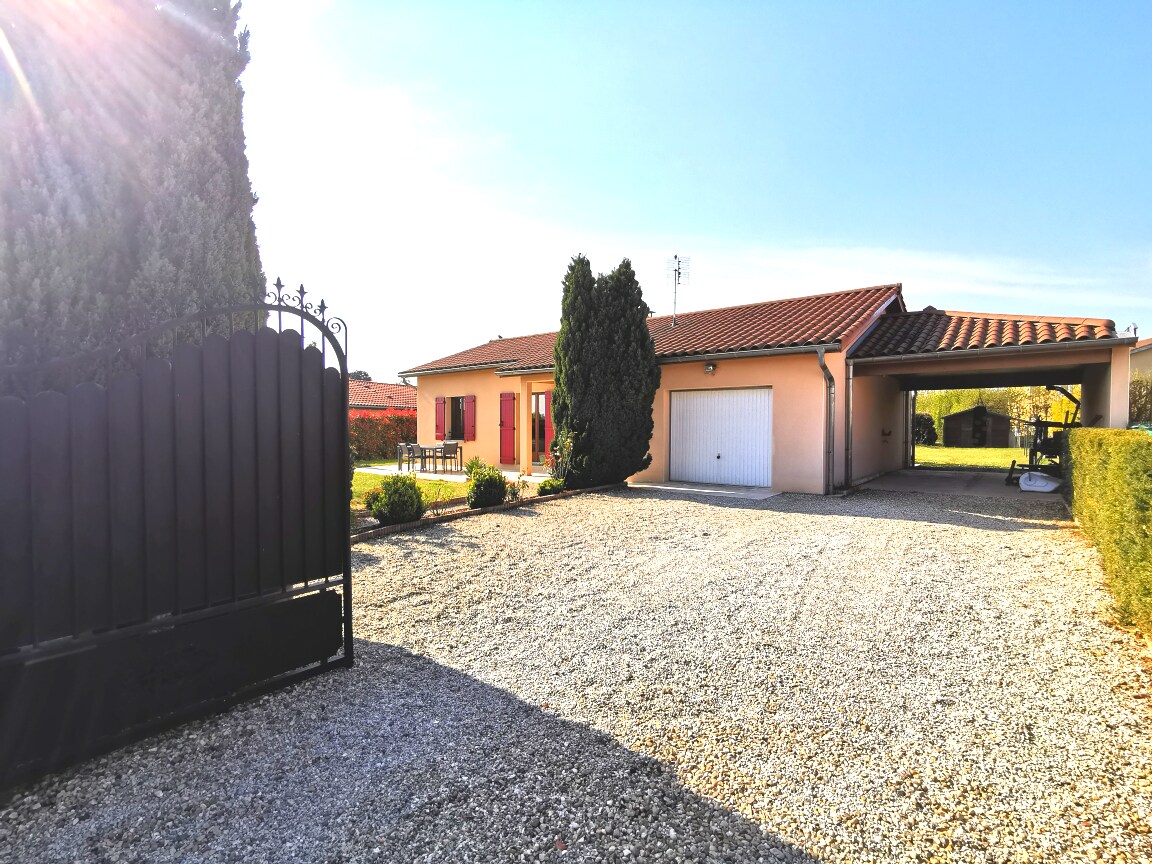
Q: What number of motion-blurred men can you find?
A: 0